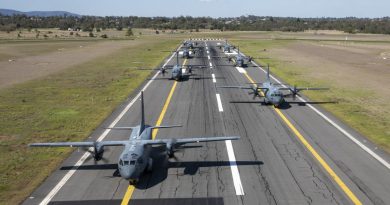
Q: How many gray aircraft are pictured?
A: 7